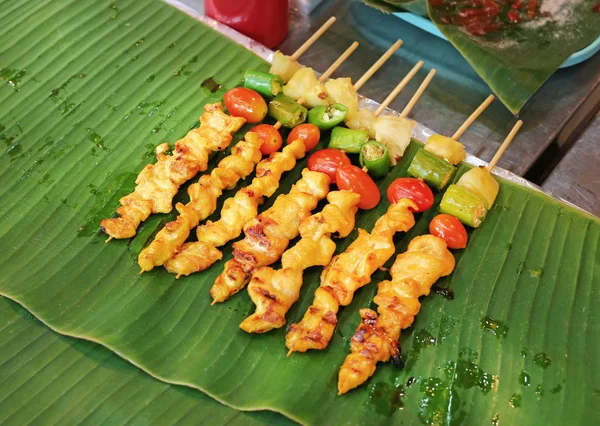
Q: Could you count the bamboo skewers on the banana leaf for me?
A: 7